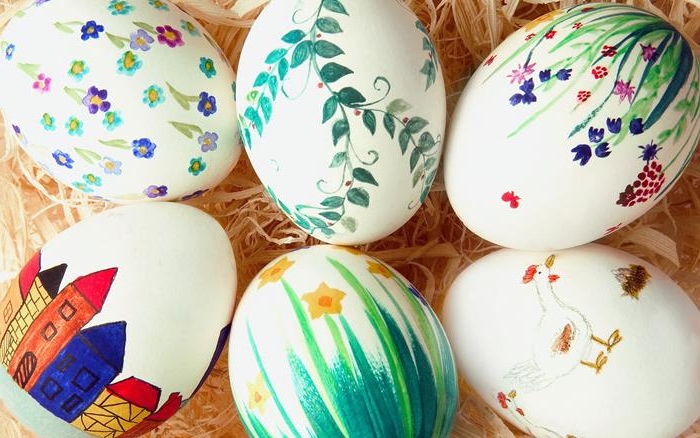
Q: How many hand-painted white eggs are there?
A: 6